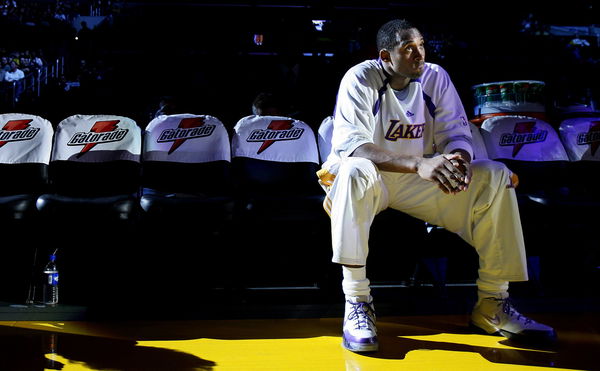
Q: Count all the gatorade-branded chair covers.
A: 6